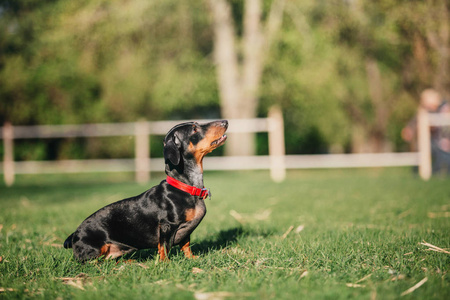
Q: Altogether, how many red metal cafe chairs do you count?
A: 0